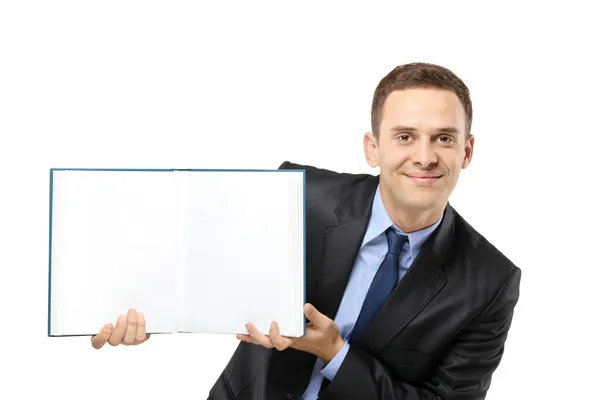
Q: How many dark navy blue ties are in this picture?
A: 1